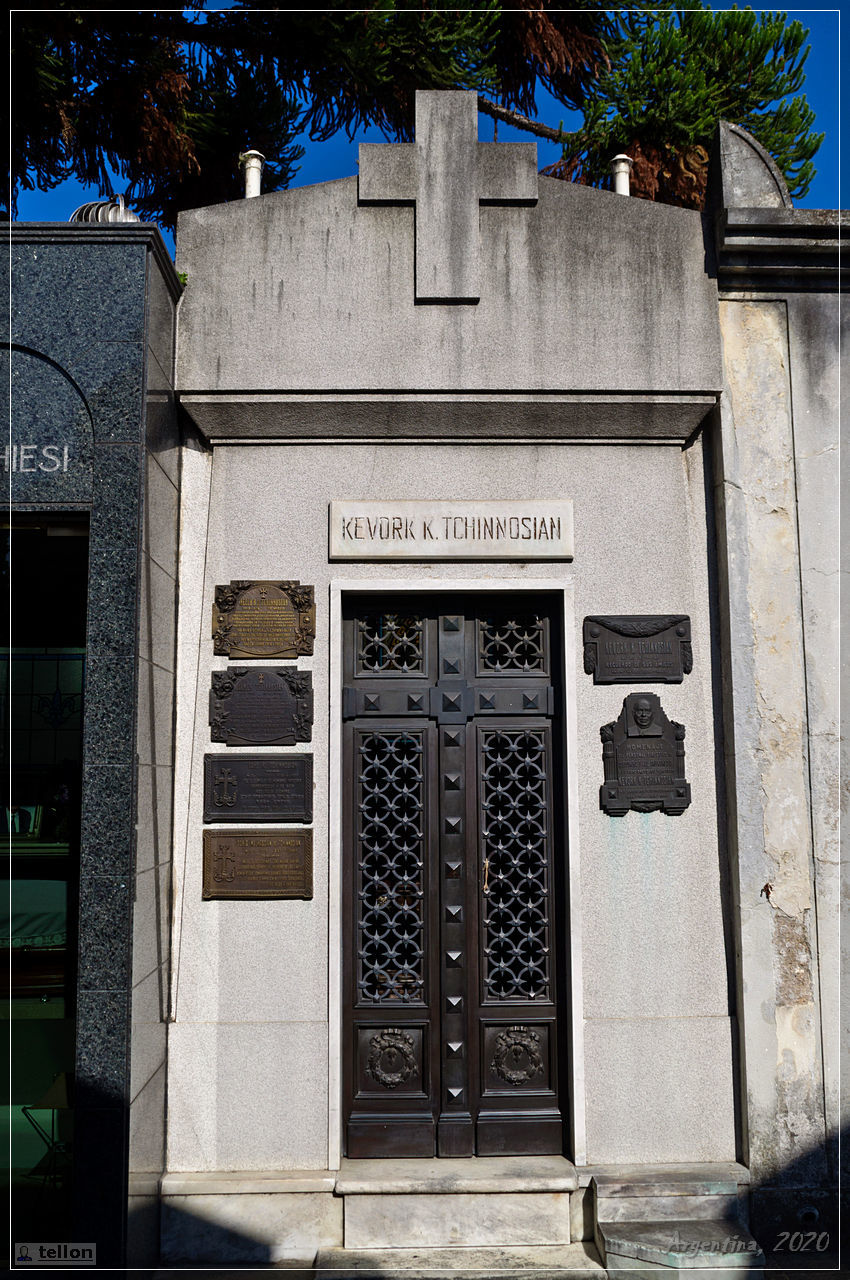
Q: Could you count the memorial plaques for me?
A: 6